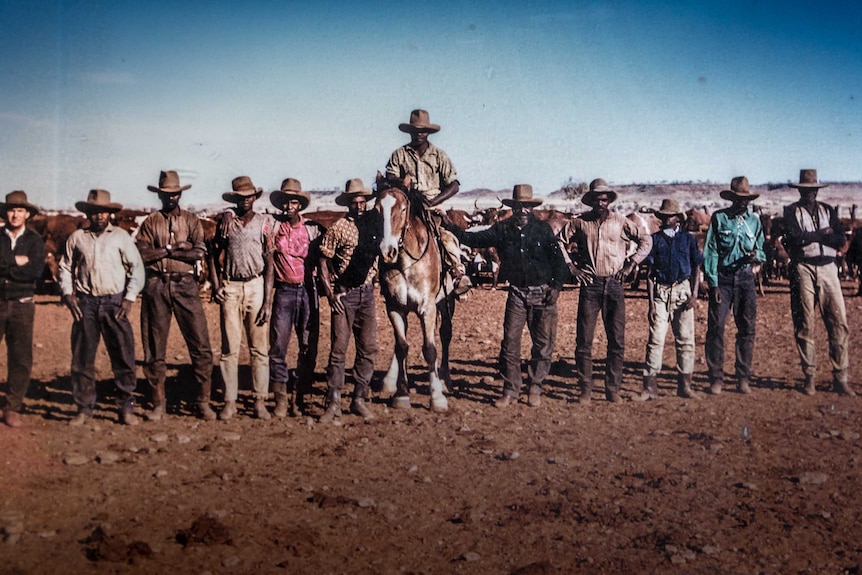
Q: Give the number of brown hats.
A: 12